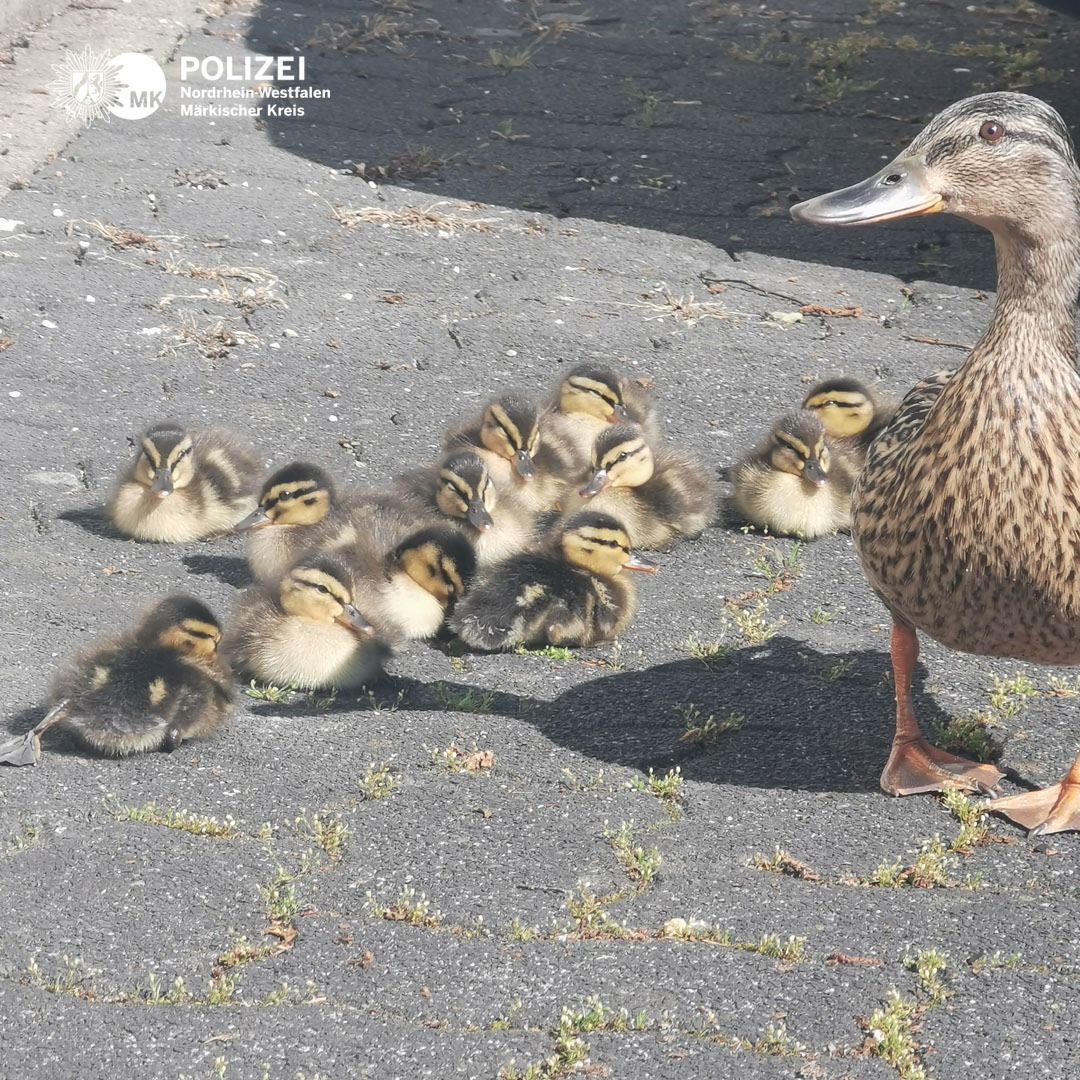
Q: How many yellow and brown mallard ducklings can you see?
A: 12